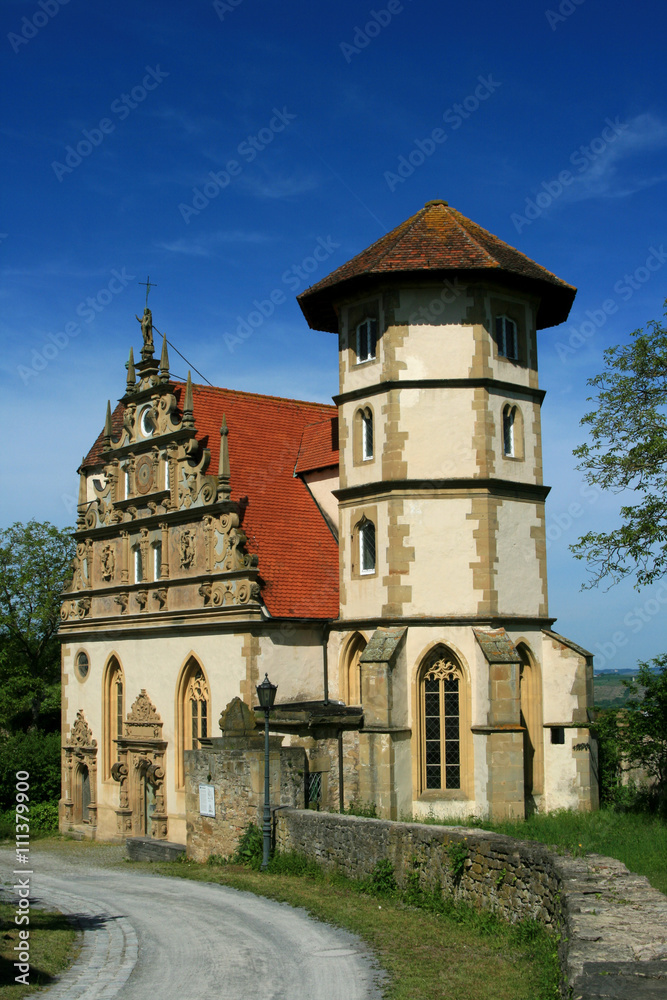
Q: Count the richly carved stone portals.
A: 2